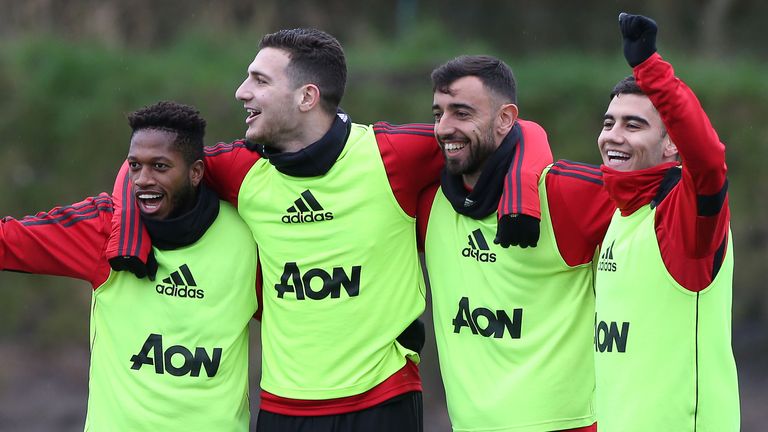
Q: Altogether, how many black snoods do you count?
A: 3